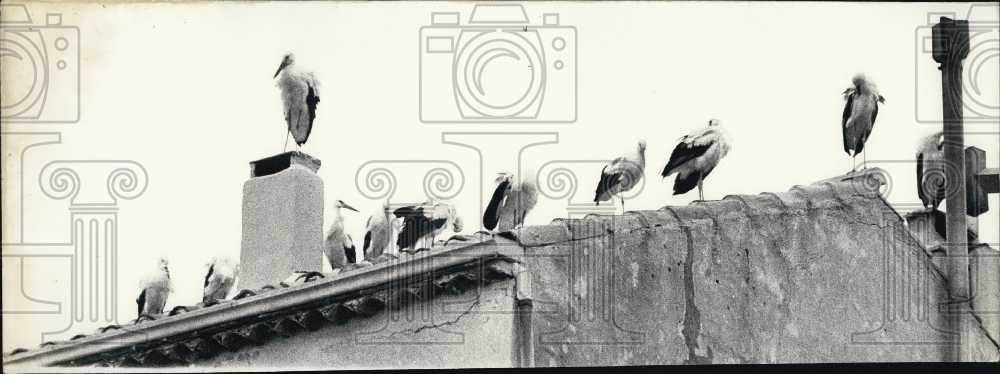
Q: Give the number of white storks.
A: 11